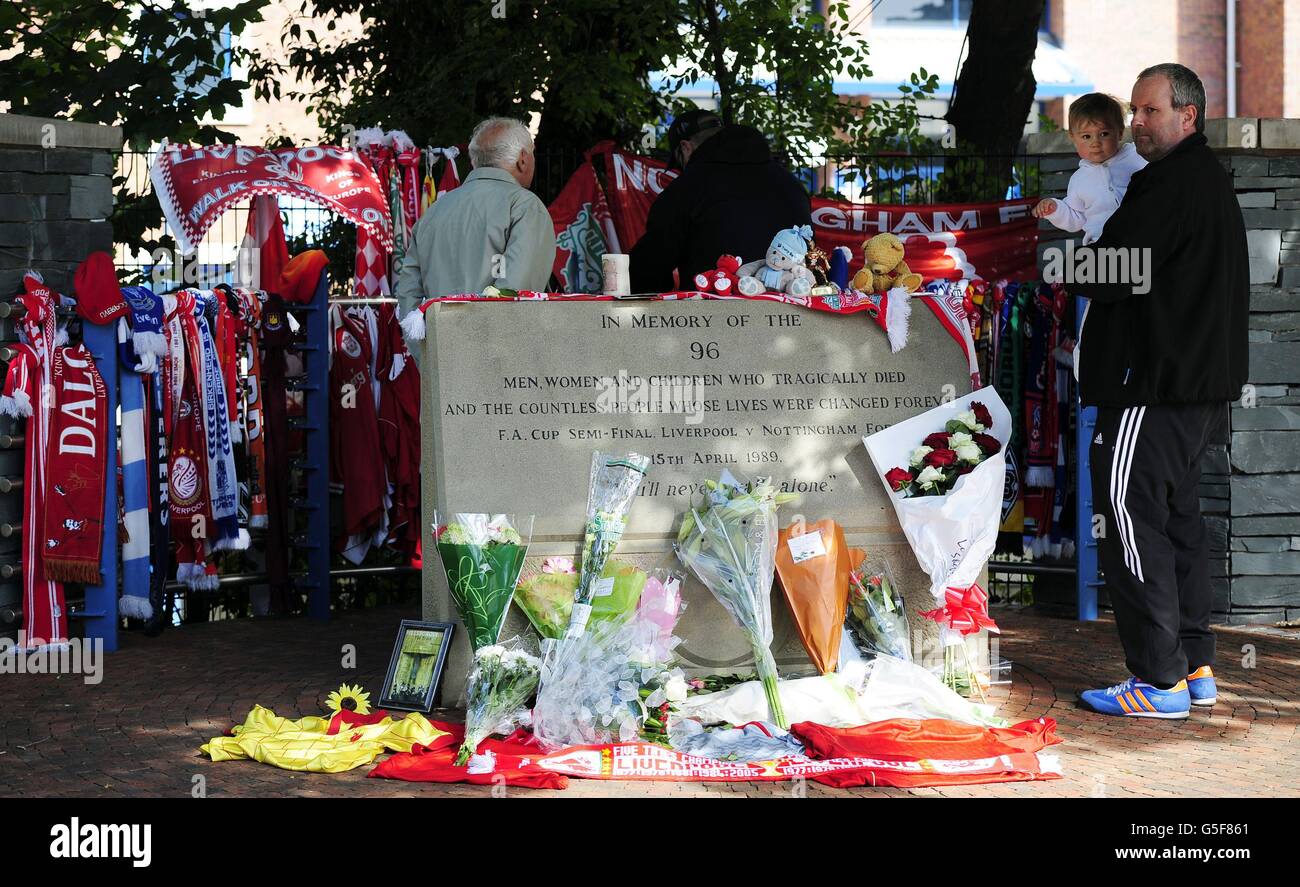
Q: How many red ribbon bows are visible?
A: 1